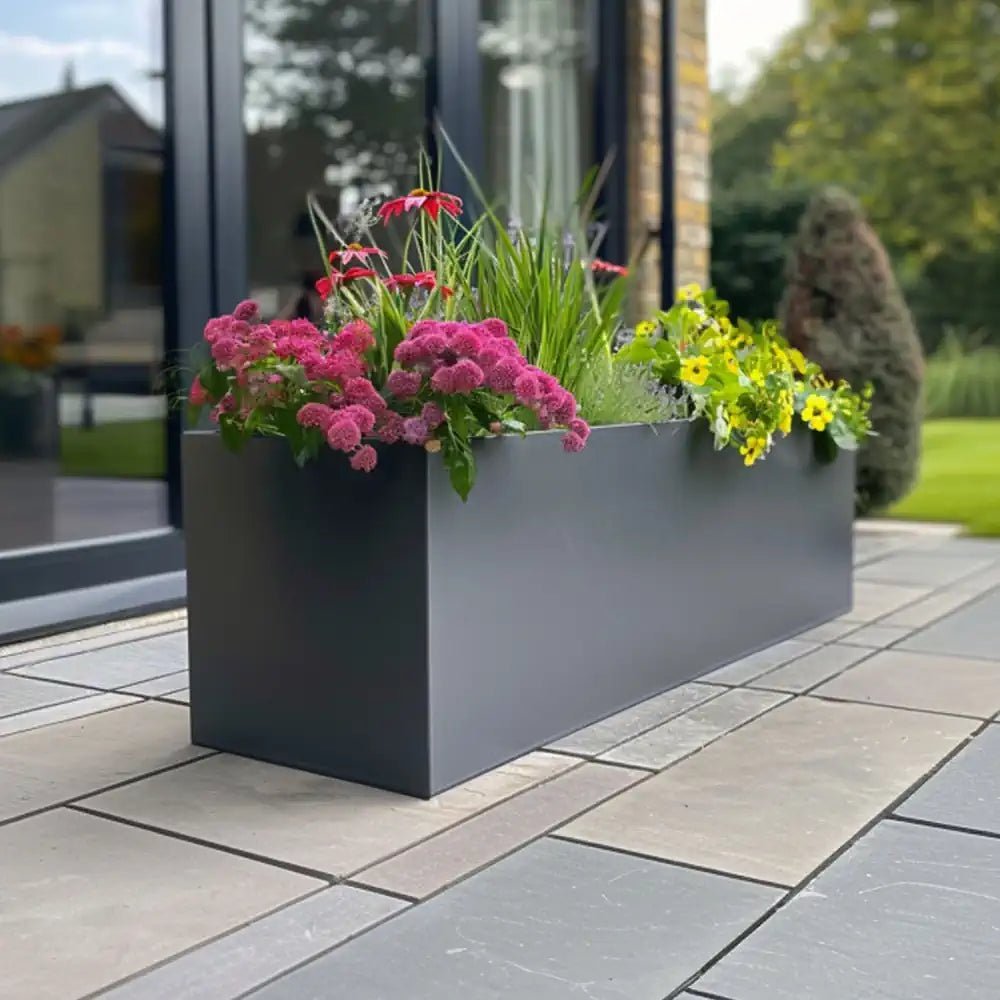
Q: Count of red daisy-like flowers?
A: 5